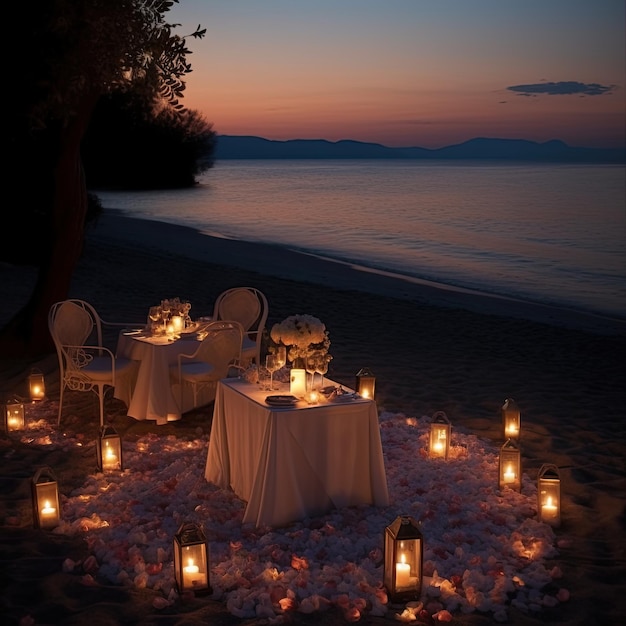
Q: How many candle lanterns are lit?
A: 11